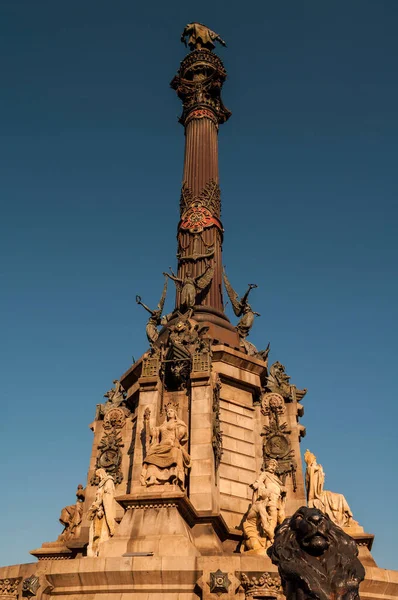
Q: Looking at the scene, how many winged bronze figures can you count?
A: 3